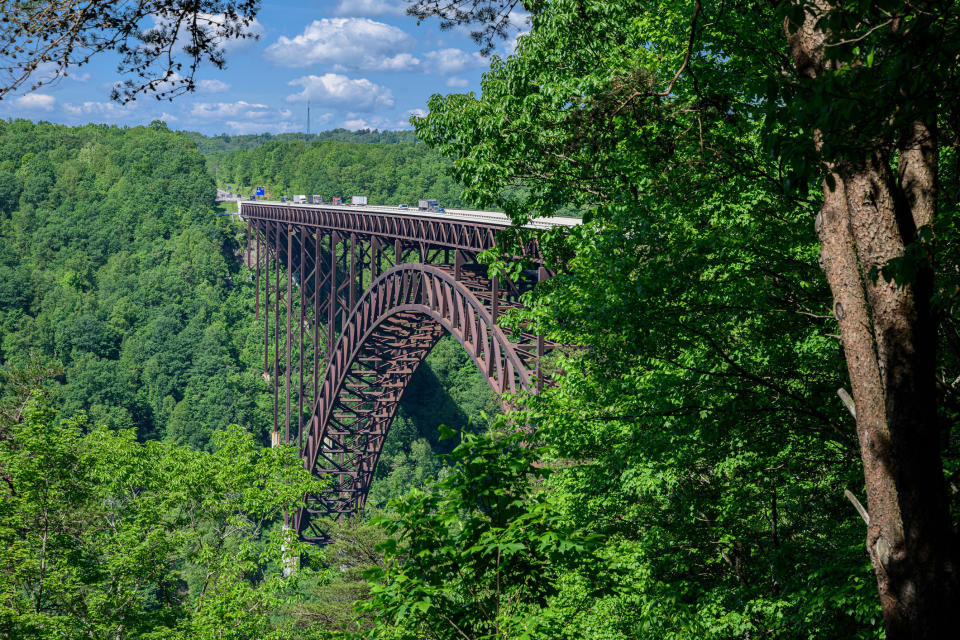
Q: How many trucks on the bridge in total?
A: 5